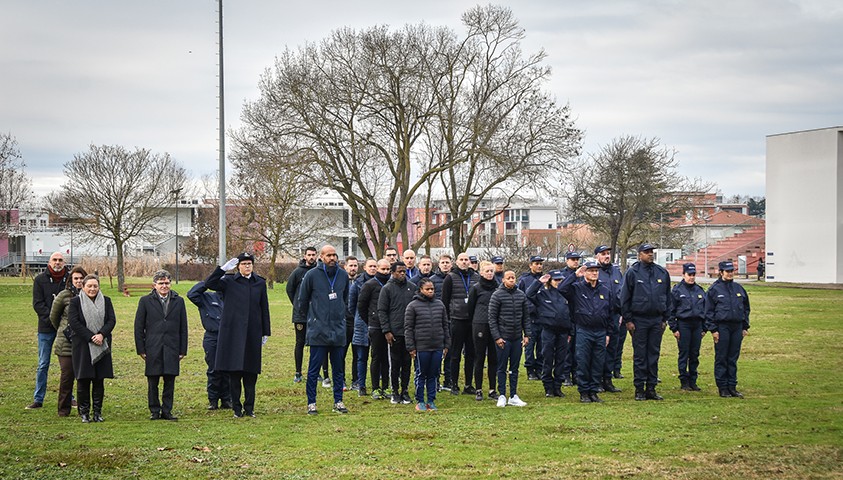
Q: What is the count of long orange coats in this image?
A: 0